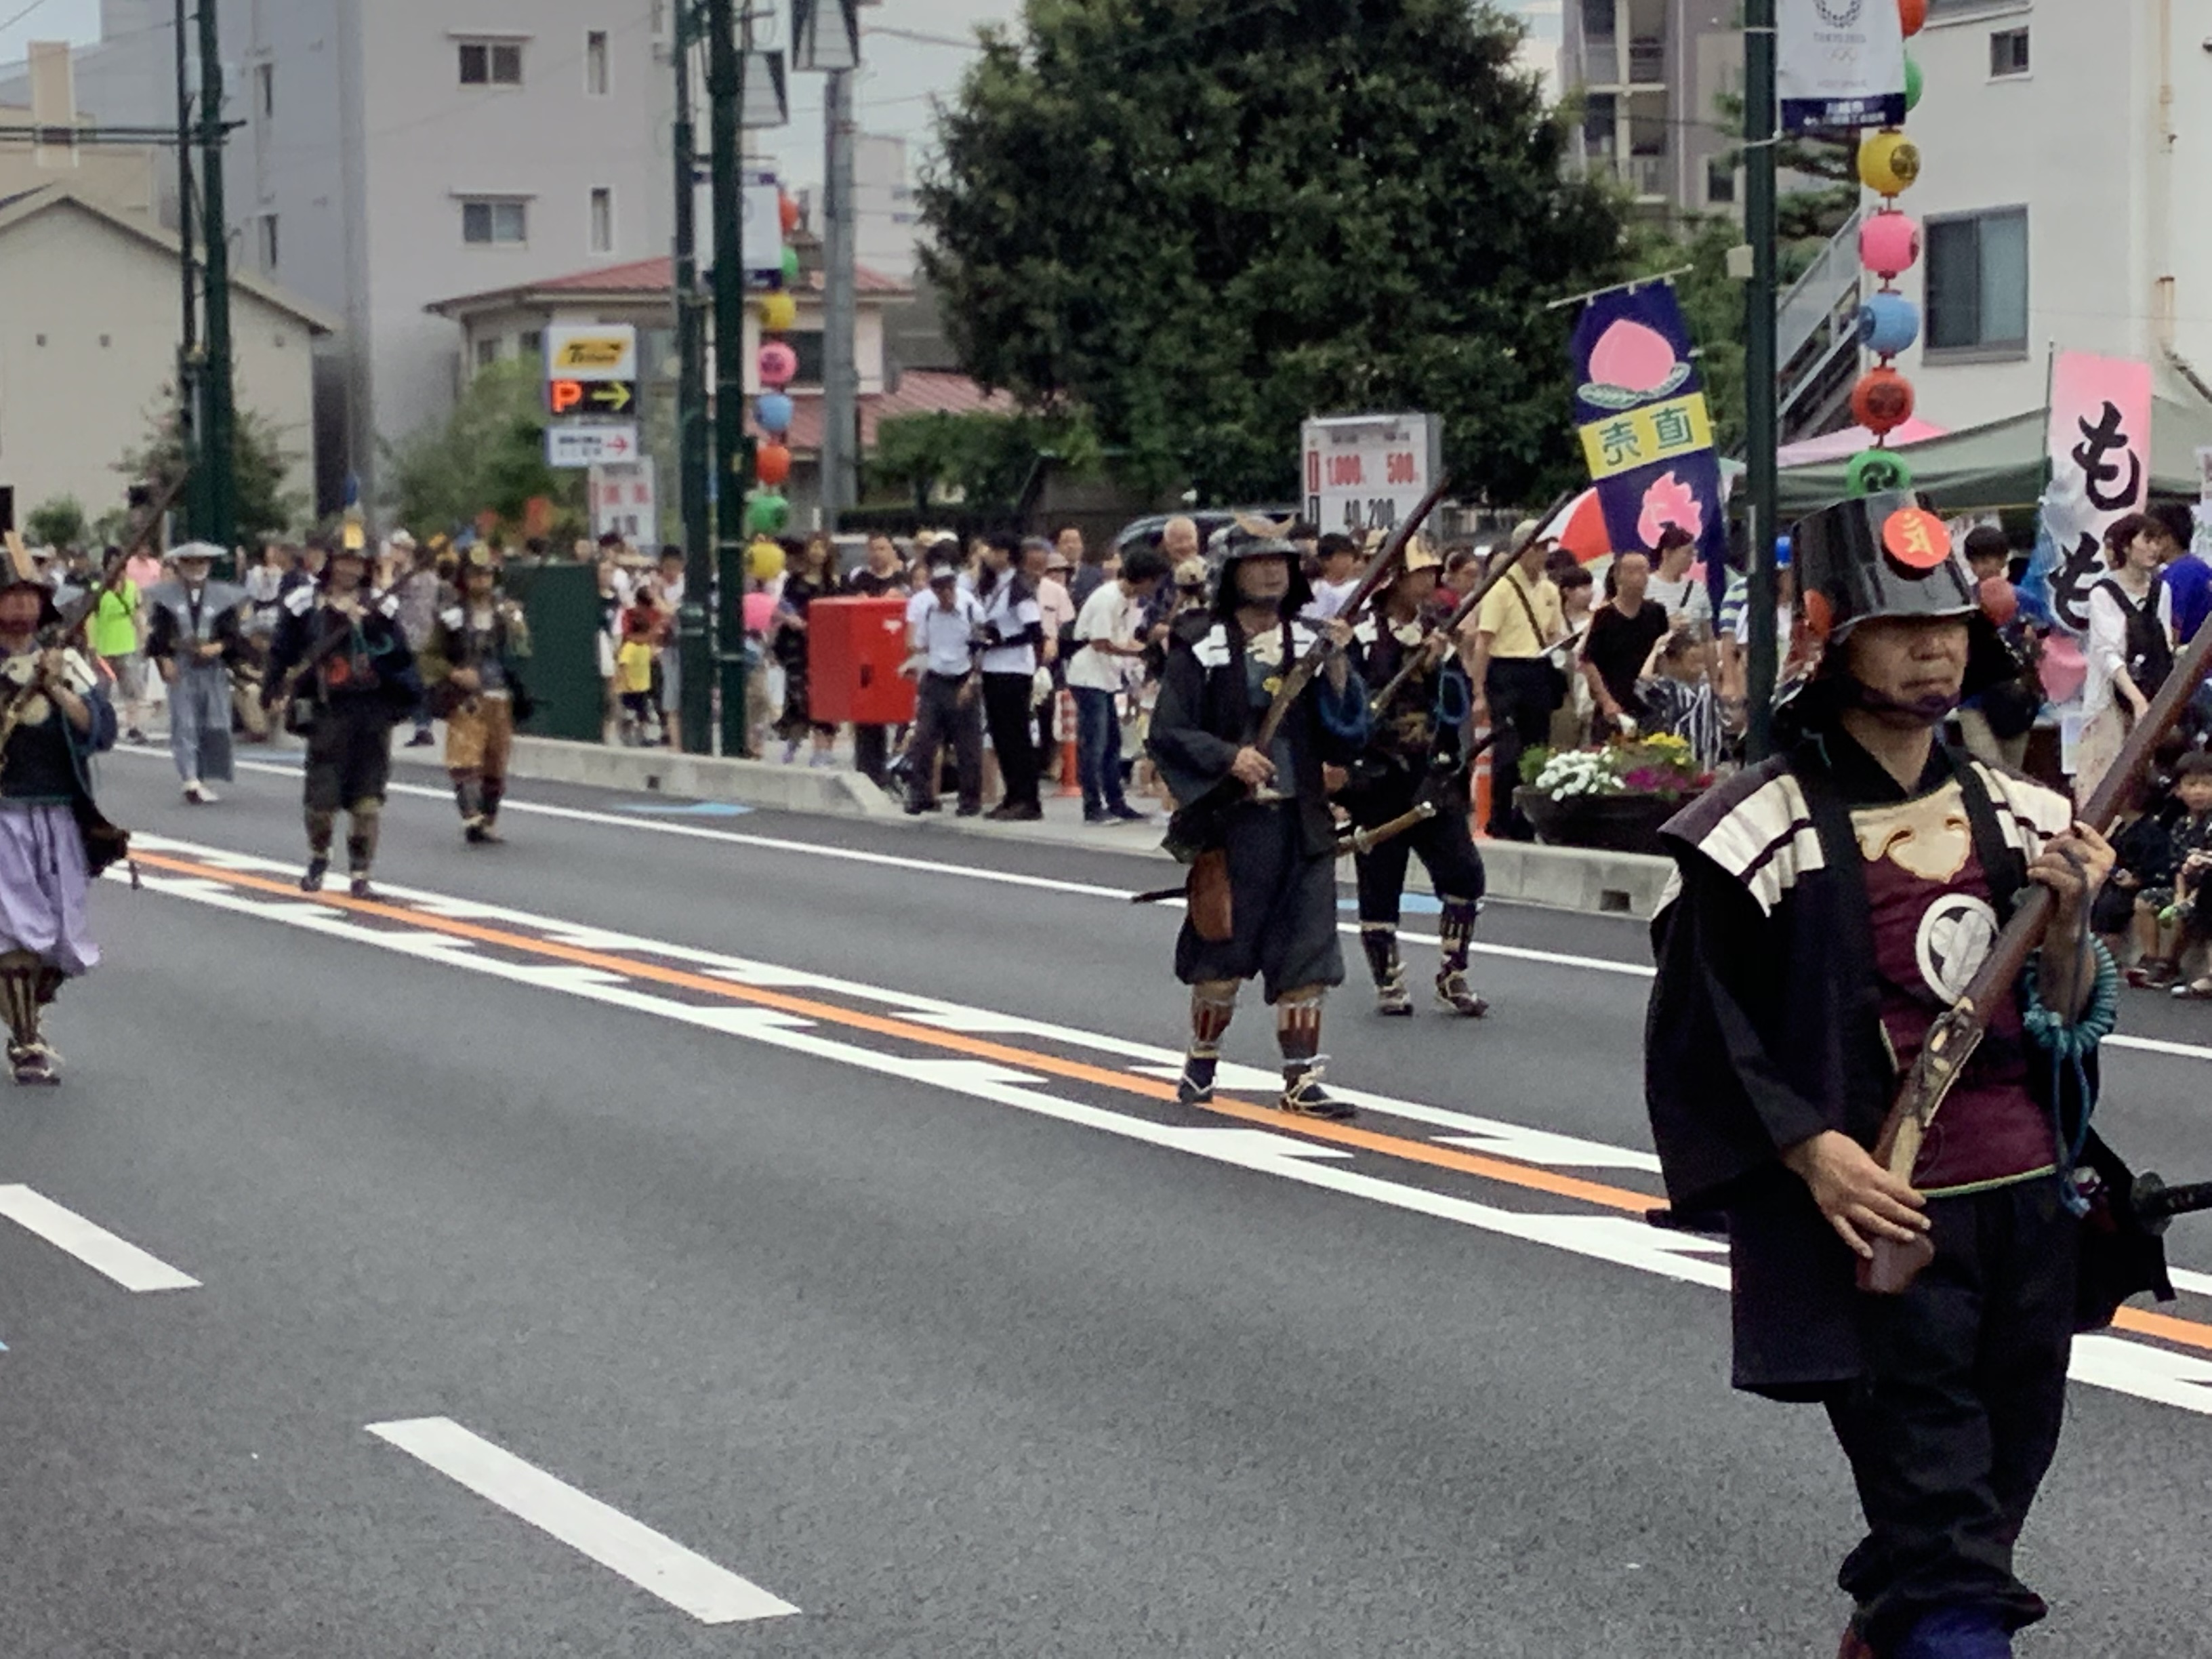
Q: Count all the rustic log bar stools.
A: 0